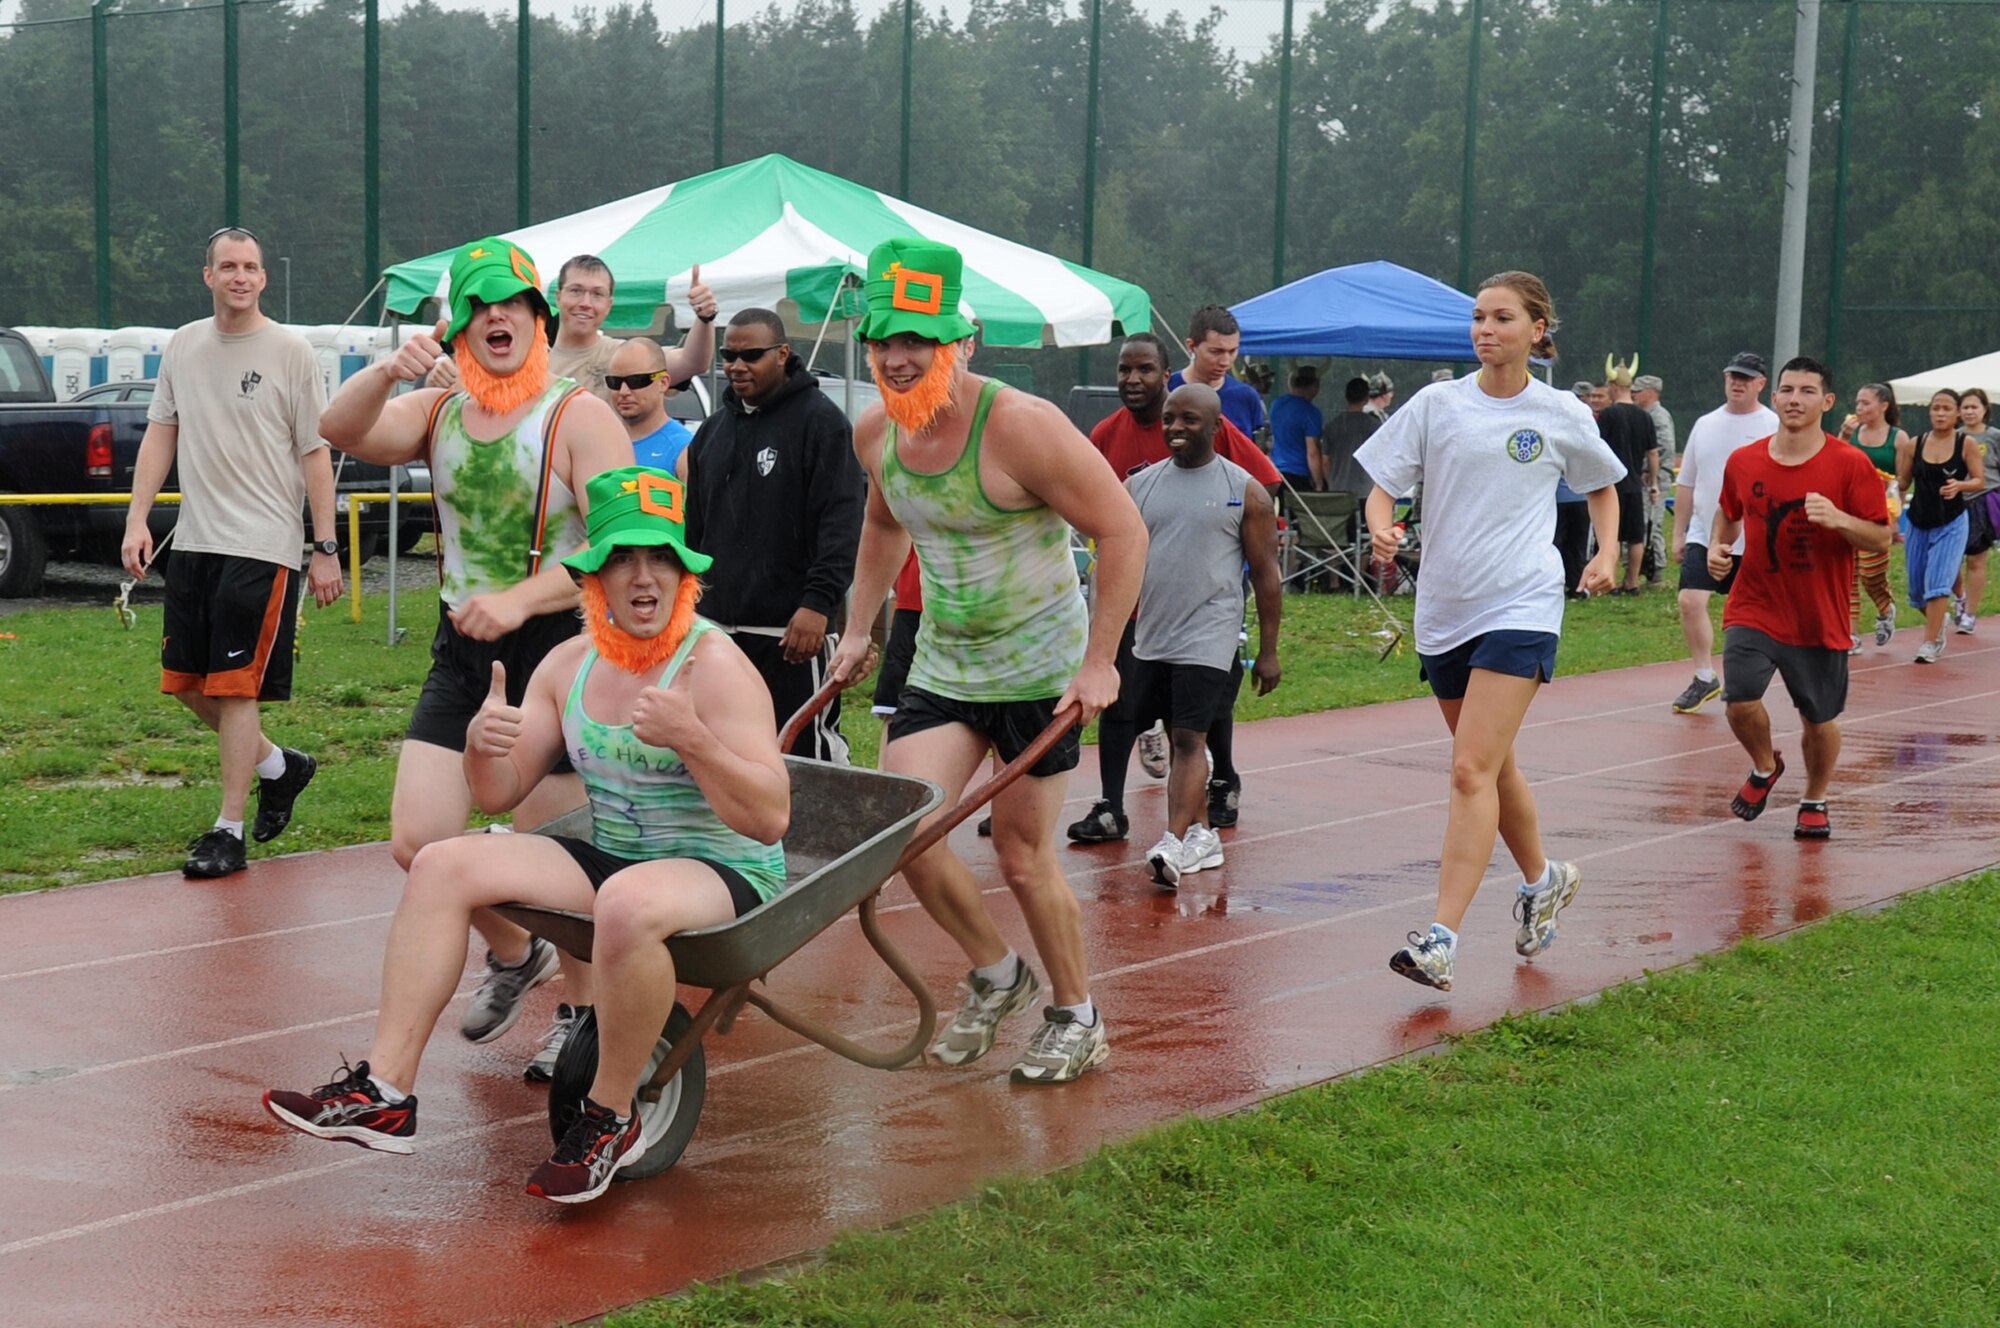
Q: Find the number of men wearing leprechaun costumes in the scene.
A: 3